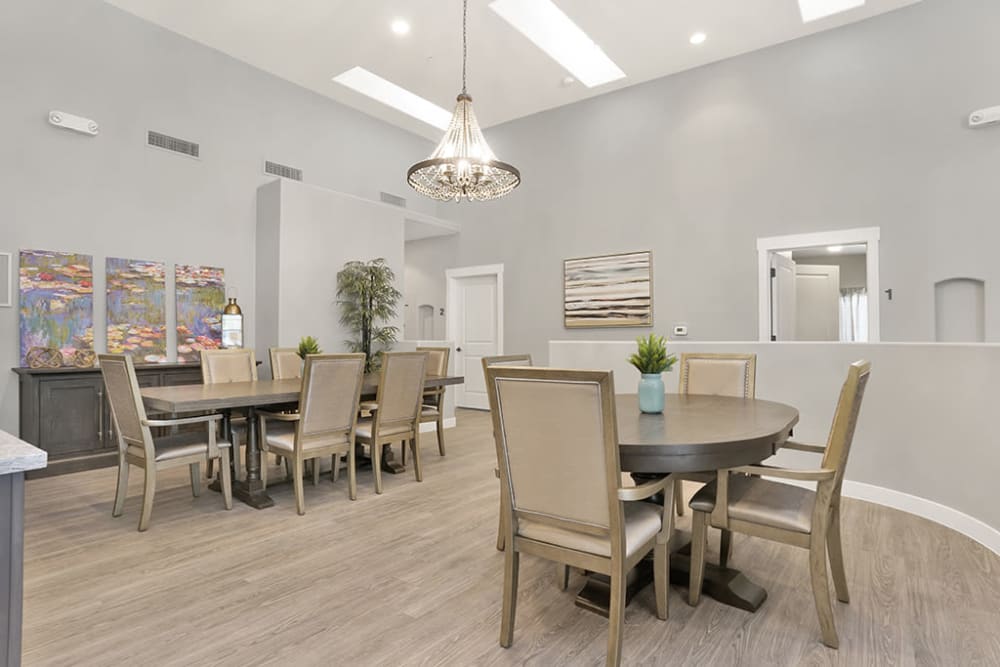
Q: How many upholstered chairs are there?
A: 10